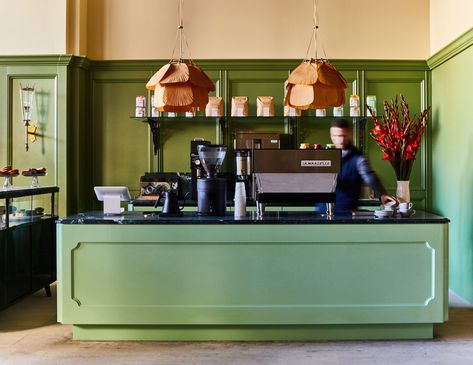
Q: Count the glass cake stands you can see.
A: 2